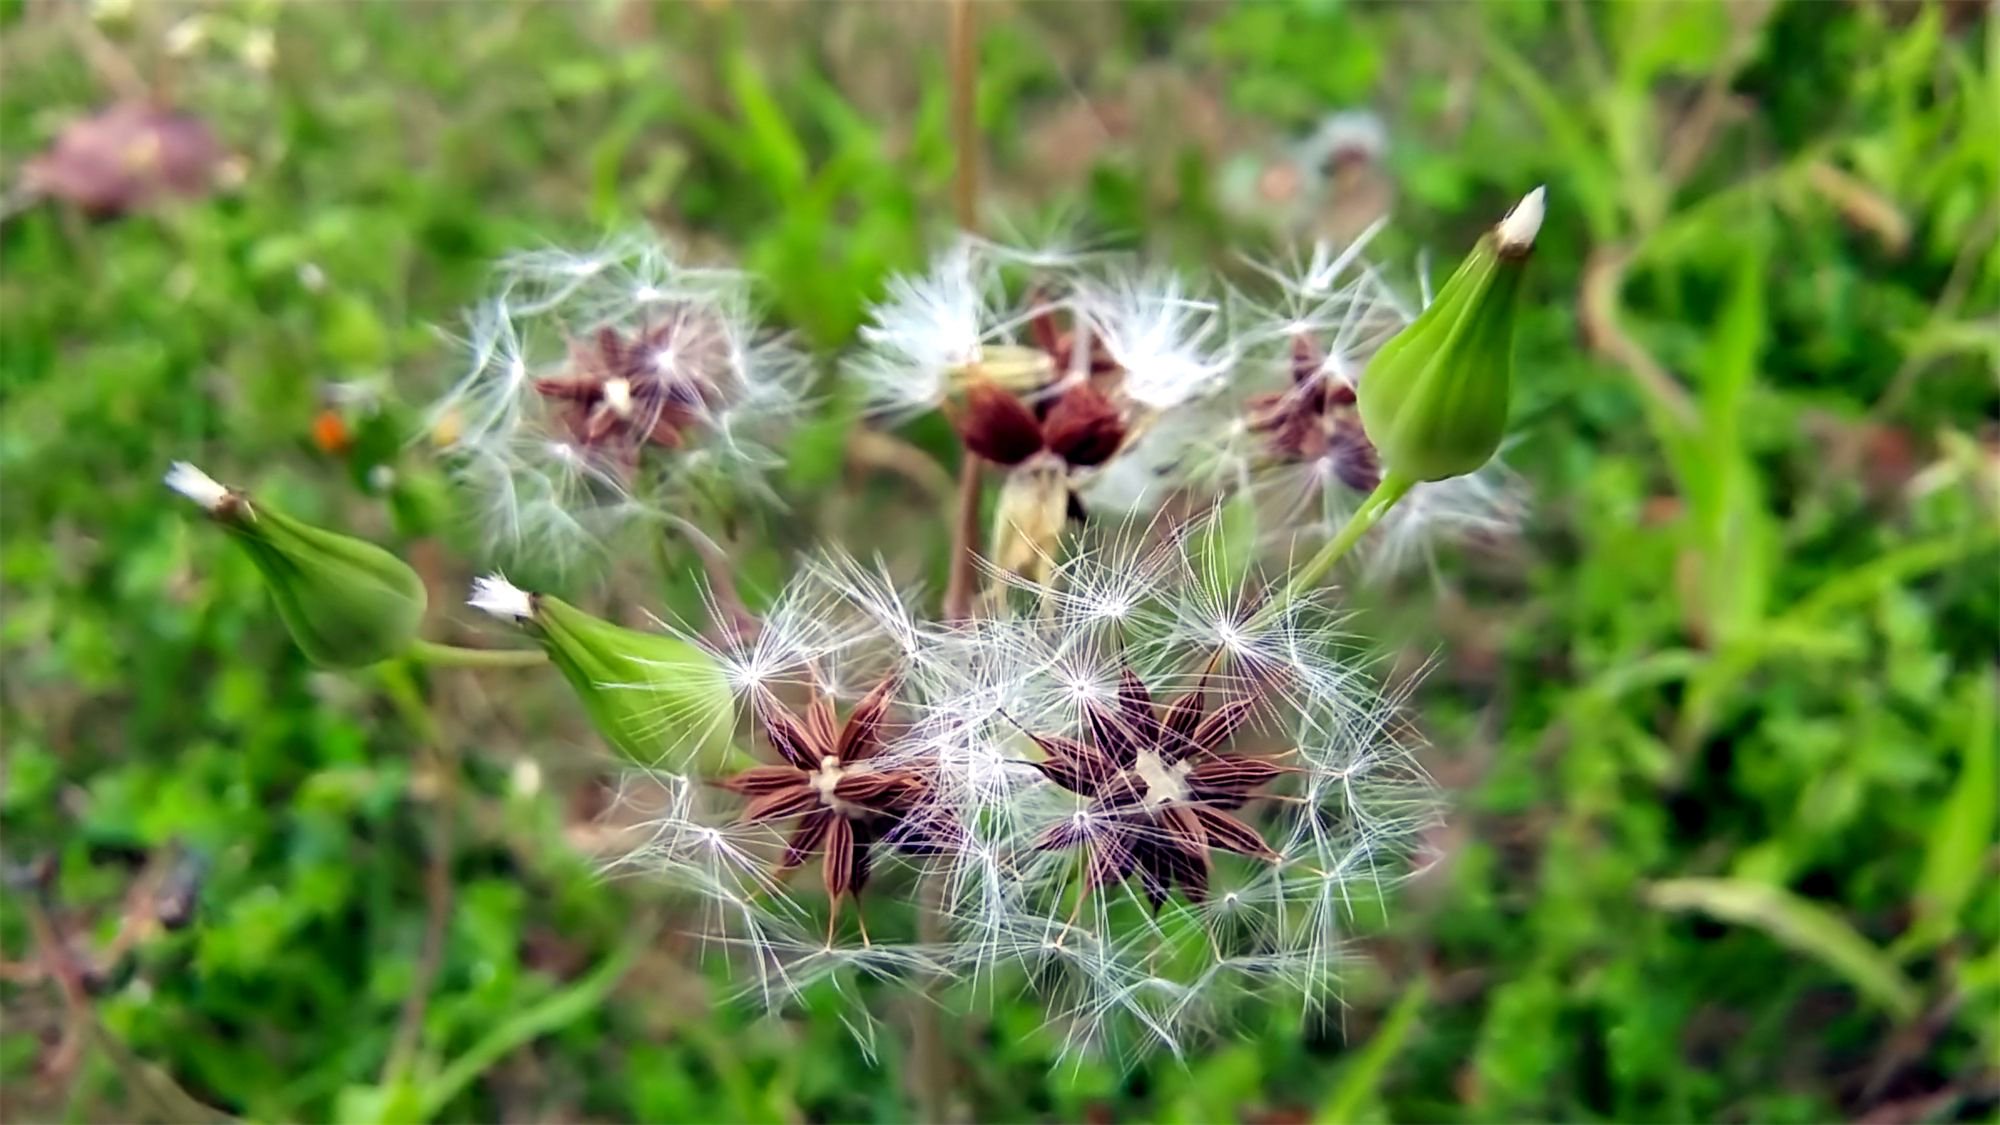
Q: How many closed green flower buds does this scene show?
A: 3